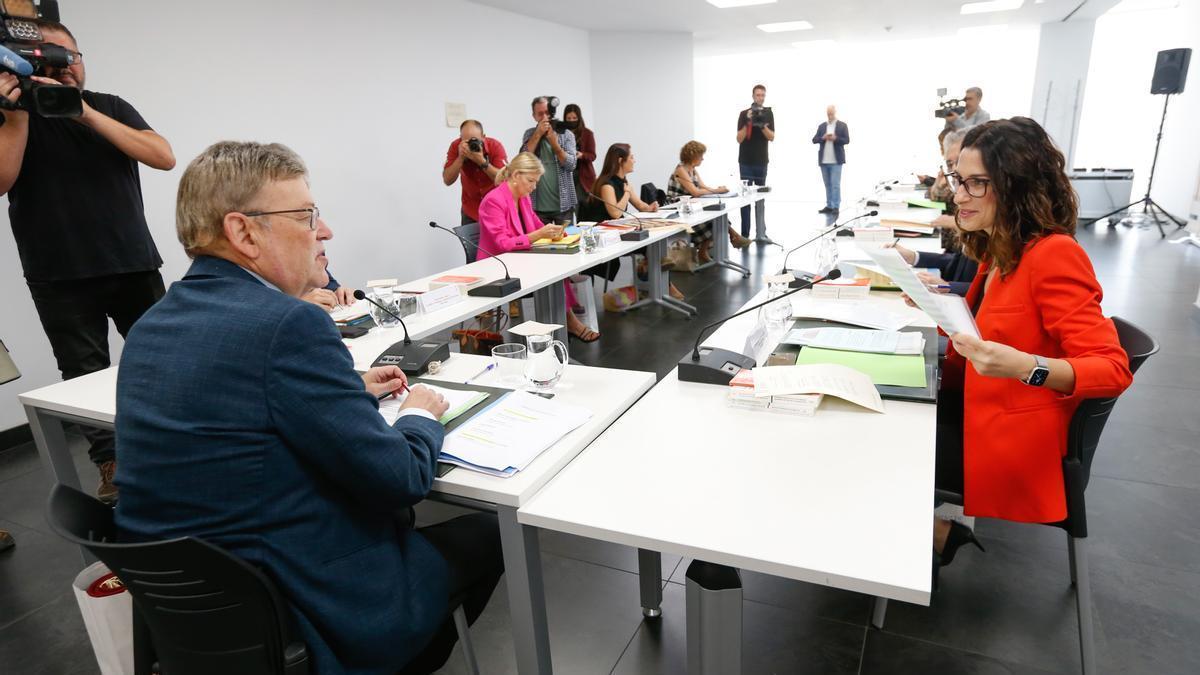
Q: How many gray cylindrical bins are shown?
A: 1